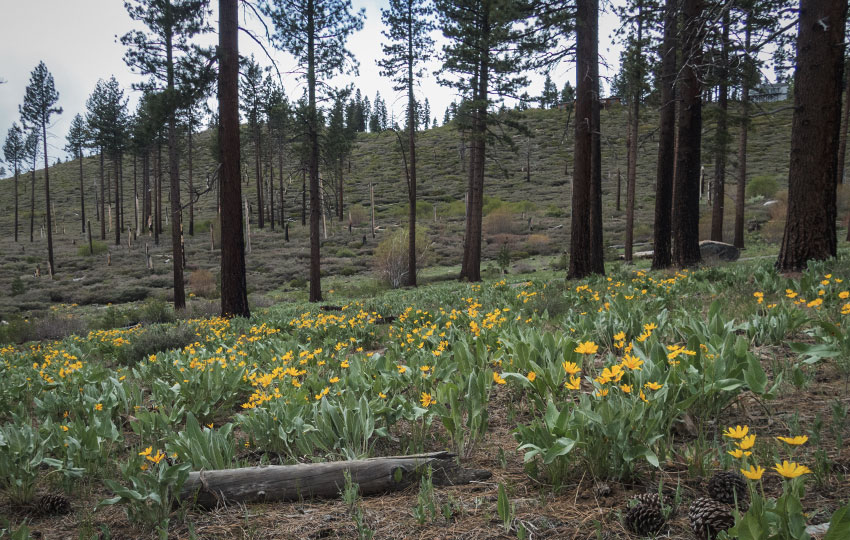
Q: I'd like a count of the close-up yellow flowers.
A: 6